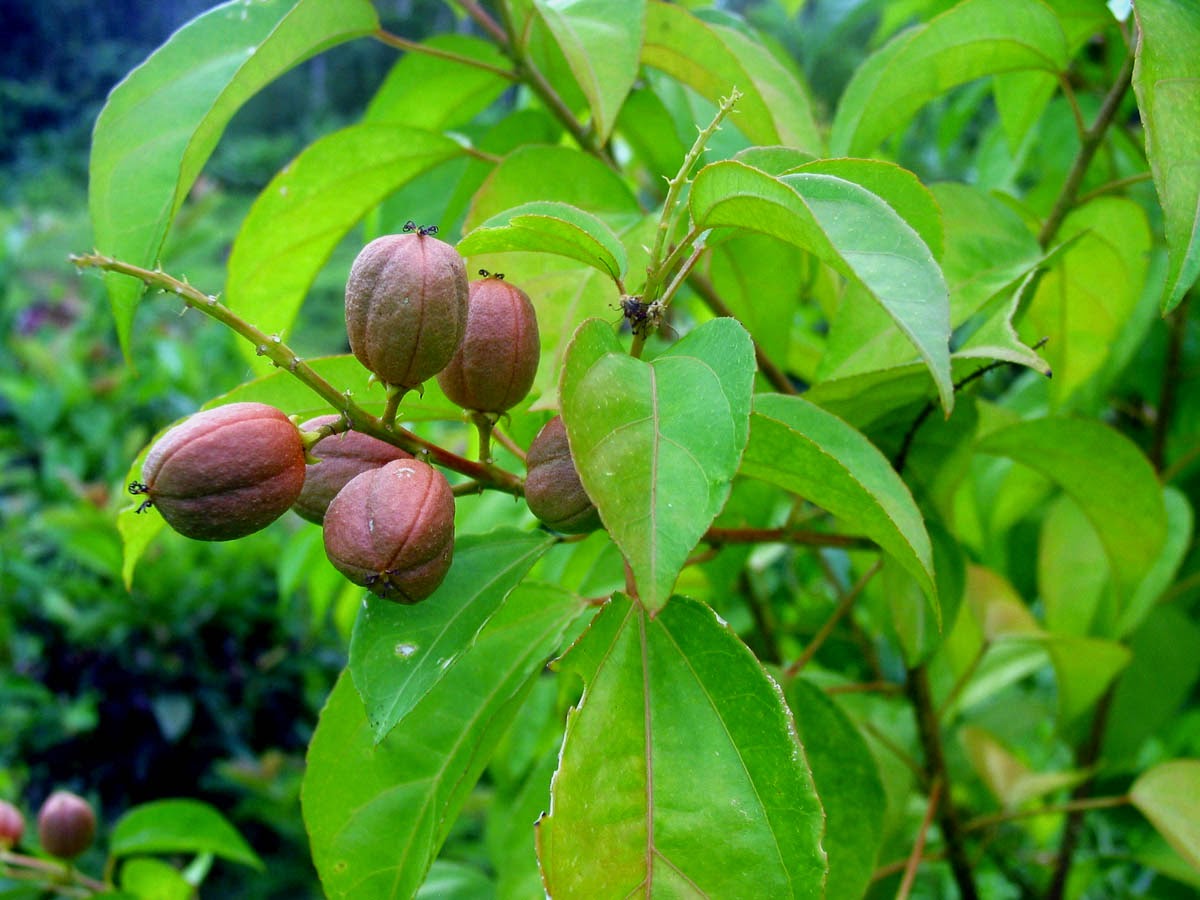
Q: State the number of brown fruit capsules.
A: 8